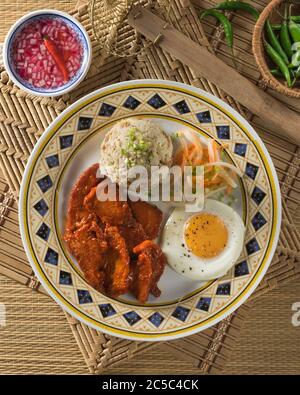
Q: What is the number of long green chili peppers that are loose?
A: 2